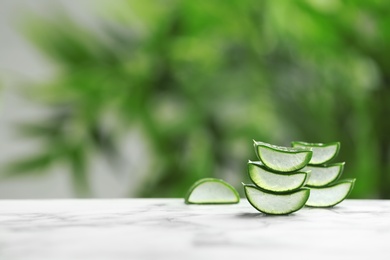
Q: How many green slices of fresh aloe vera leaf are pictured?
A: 7